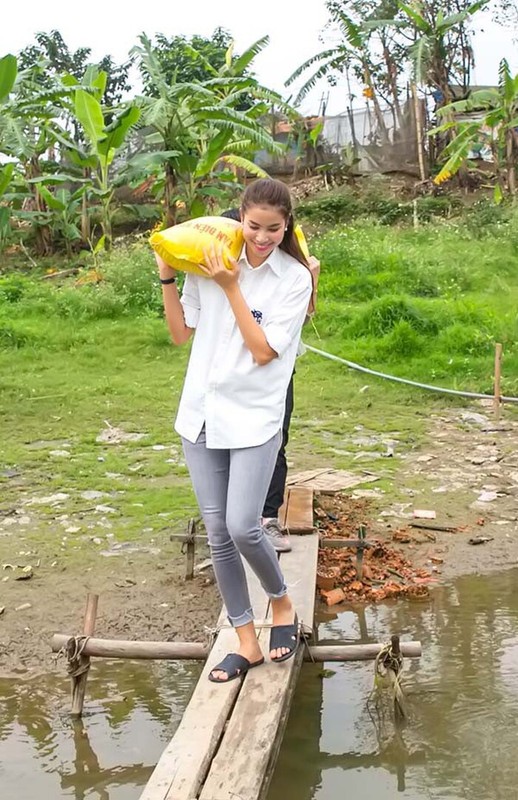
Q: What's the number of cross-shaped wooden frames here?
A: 4